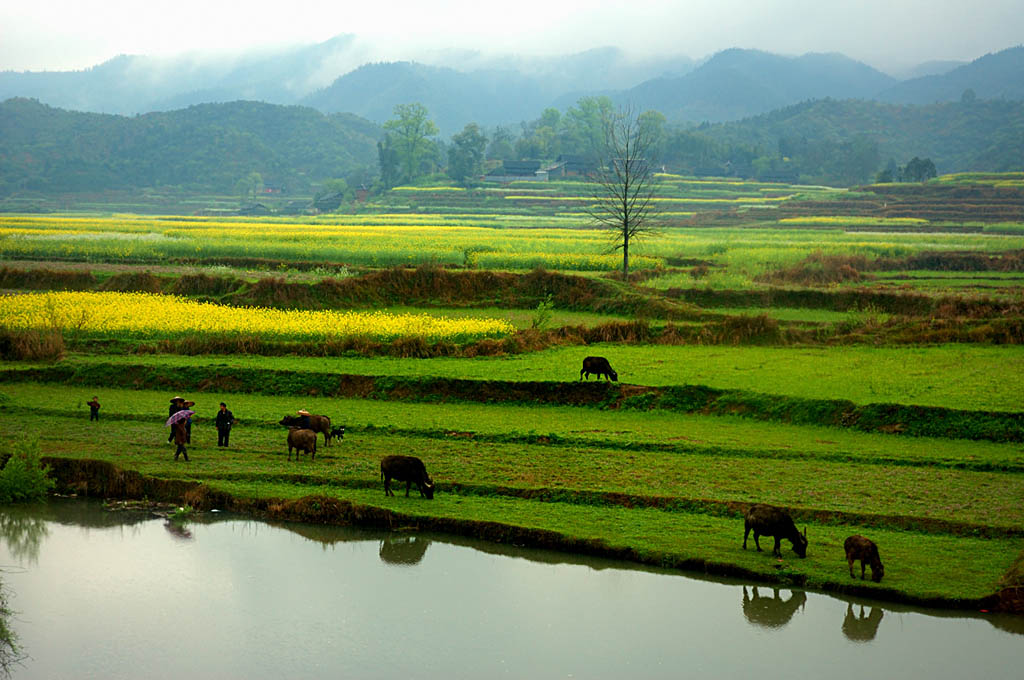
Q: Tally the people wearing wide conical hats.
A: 3